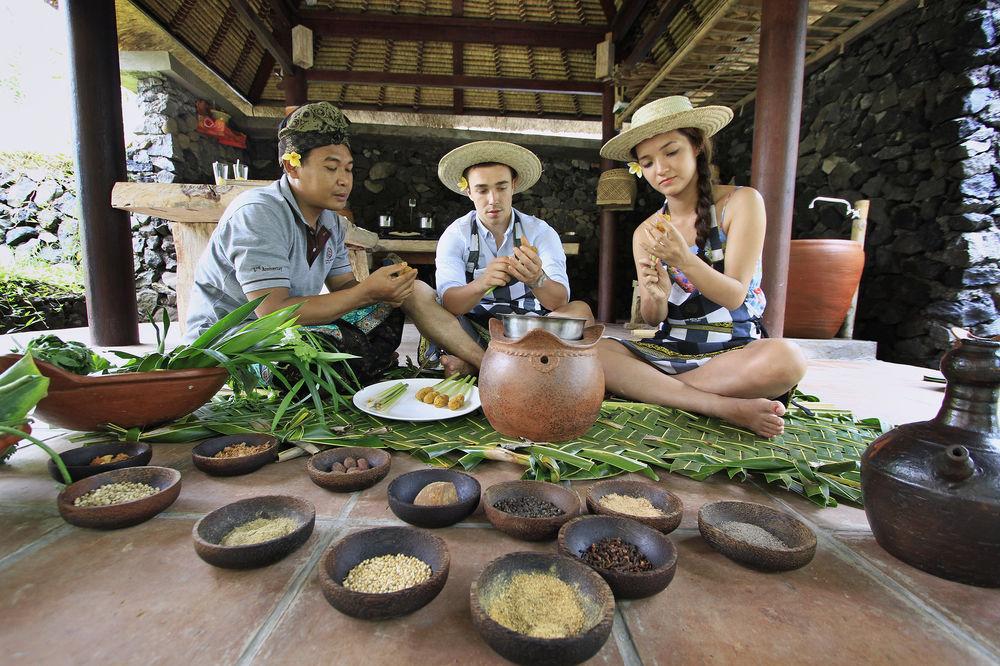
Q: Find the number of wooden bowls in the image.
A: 12